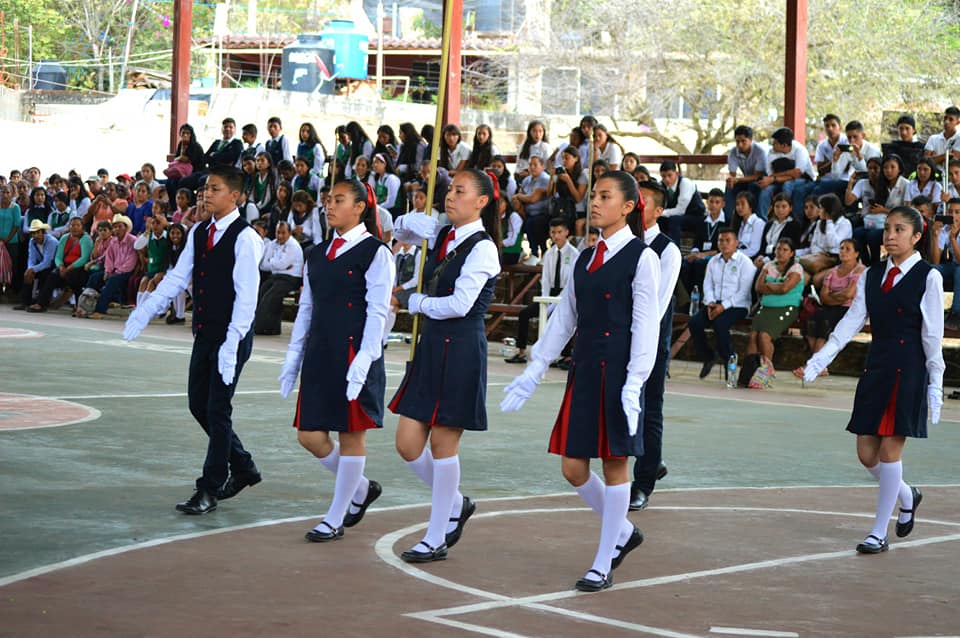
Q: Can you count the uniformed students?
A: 6